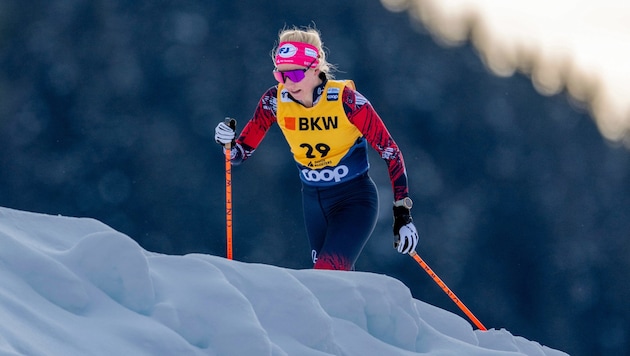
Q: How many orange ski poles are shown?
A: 2